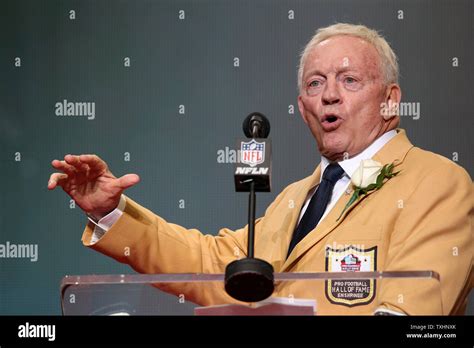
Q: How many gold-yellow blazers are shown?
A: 1